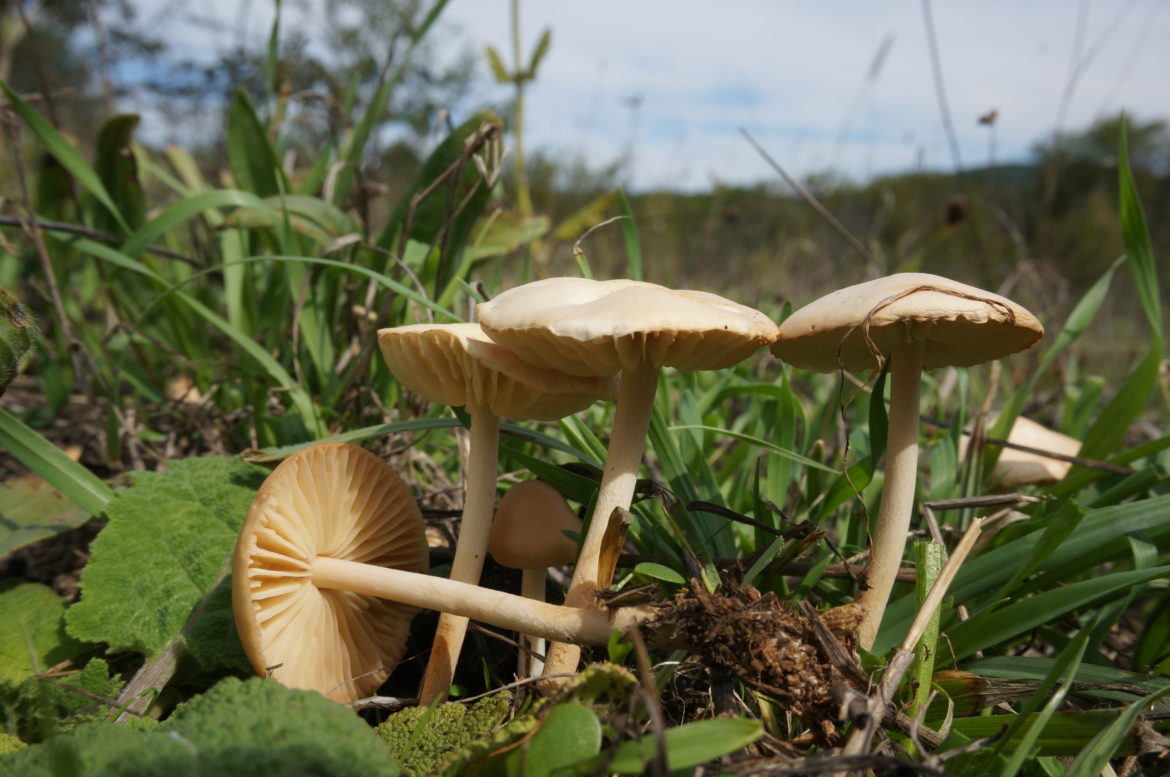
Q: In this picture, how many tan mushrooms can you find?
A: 5